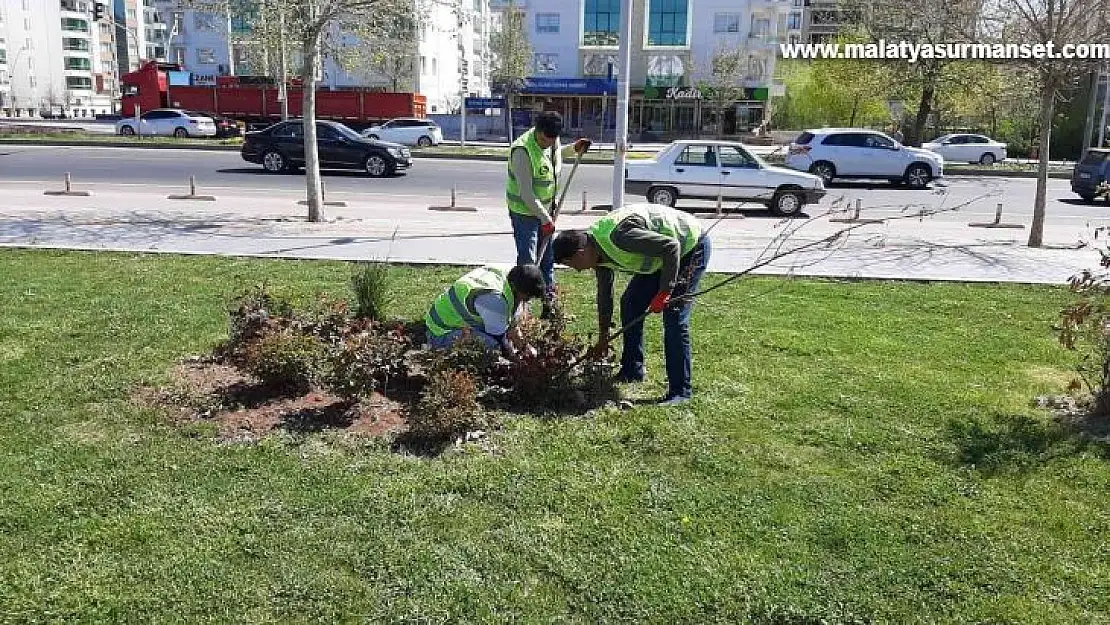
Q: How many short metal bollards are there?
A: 8